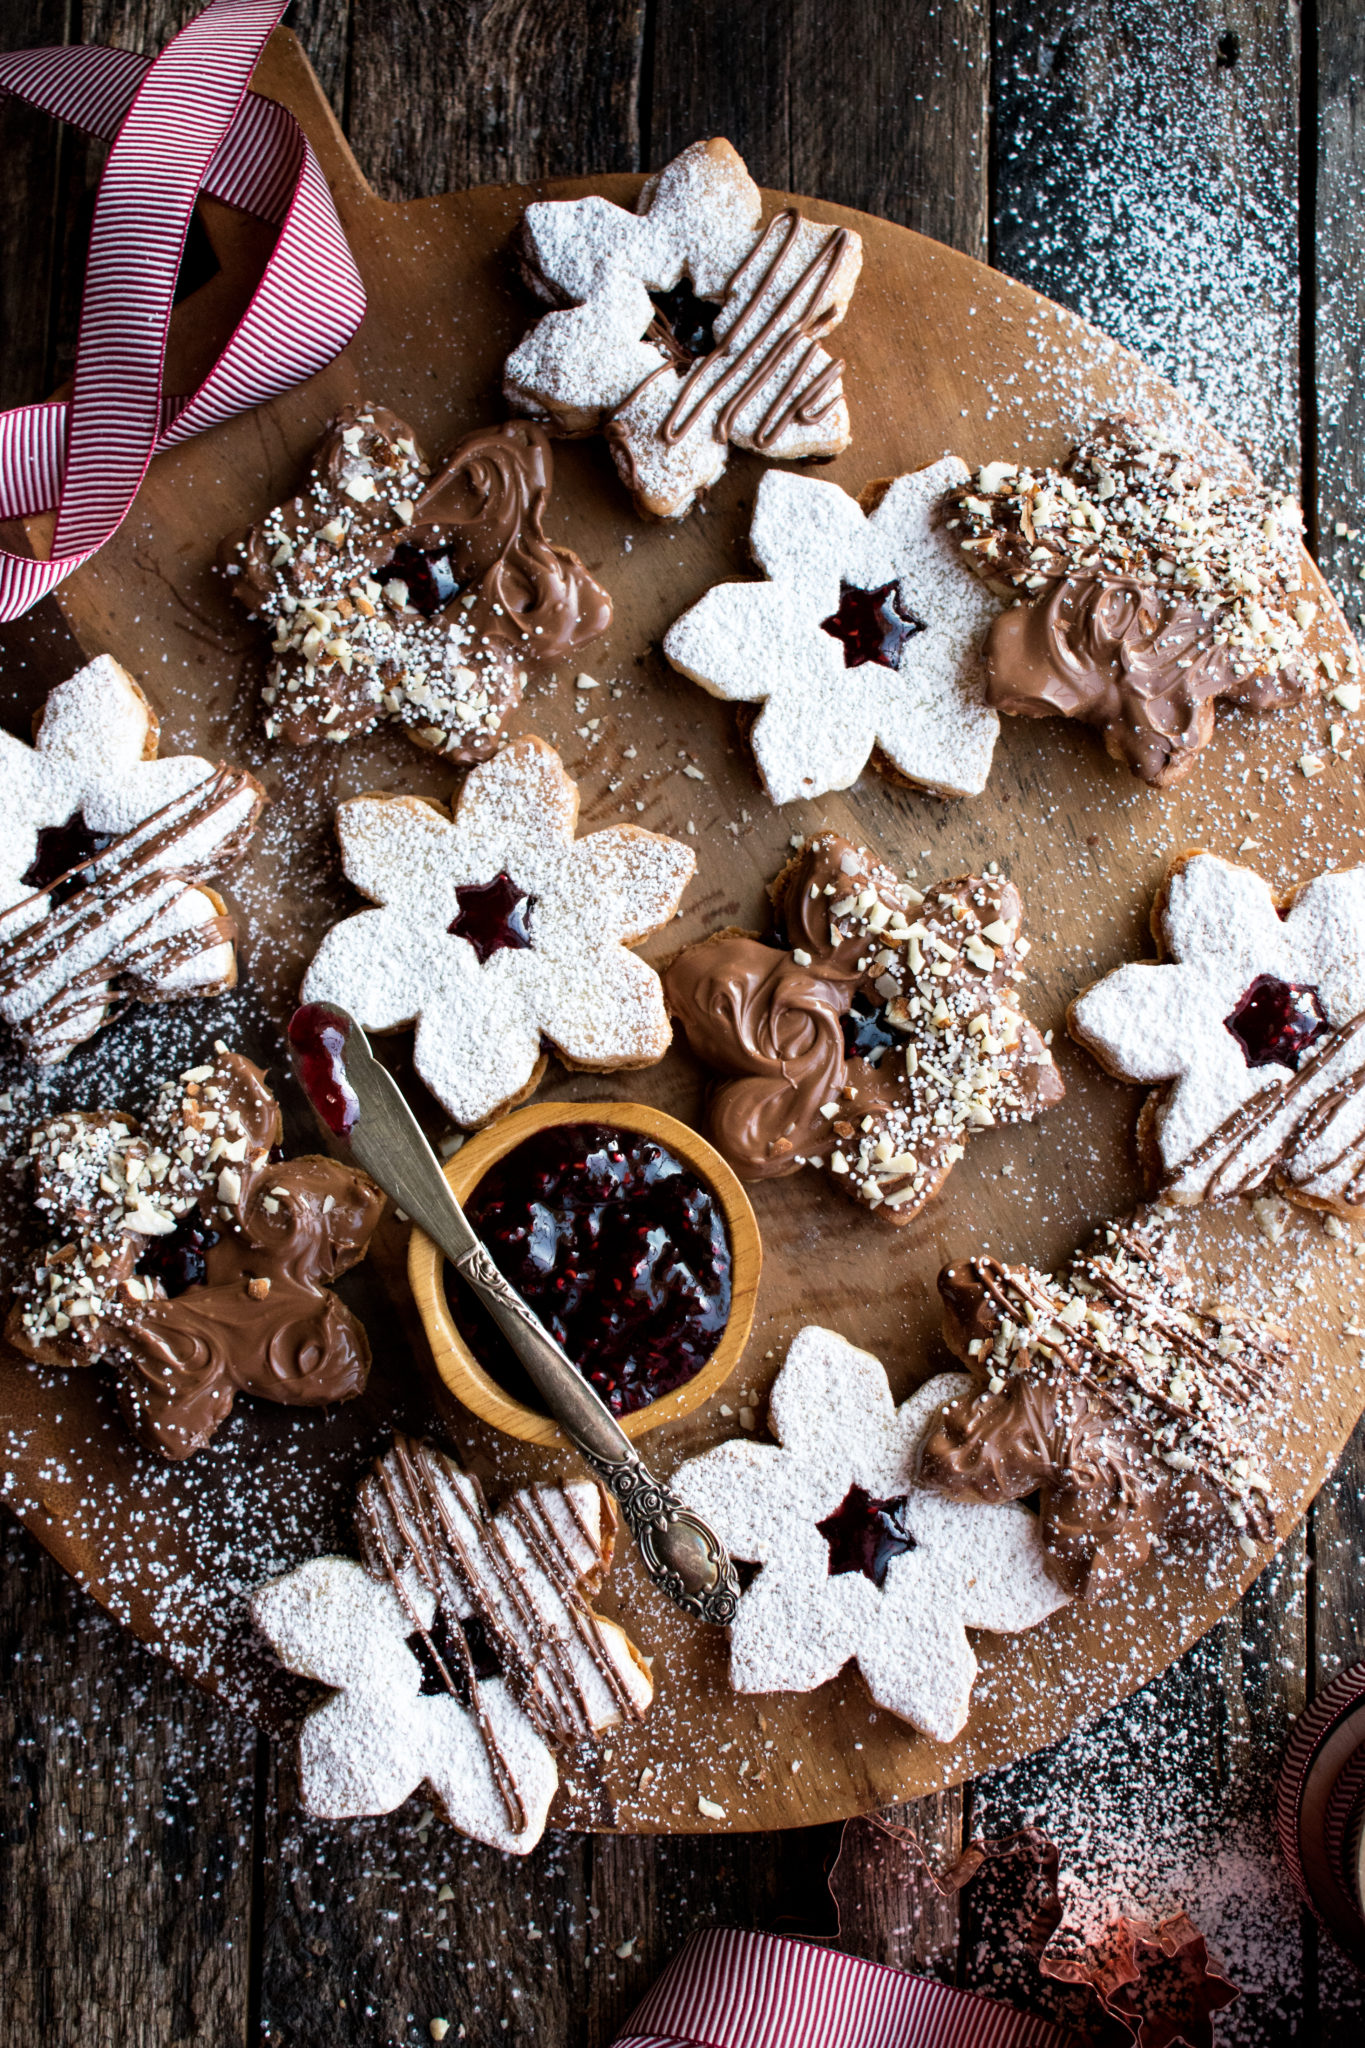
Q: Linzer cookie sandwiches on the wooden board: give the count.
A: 12